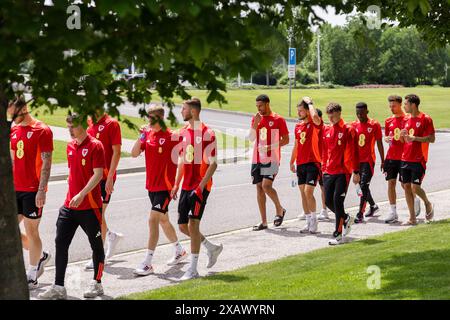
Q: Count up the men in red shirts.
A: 12